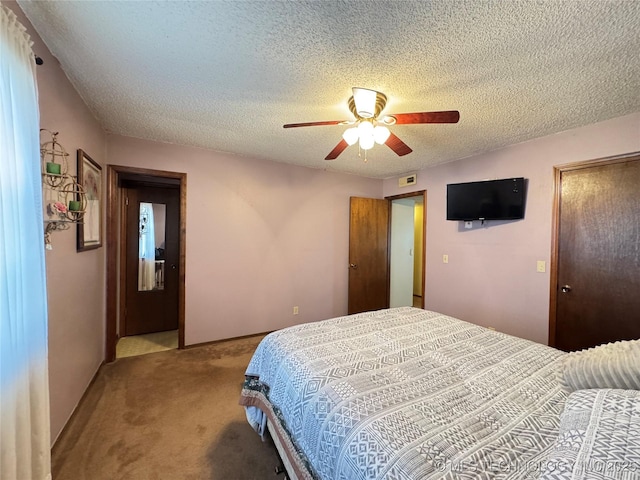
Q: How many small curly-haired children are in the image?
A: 0